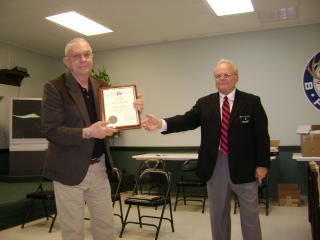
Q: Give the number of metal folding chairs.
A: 6